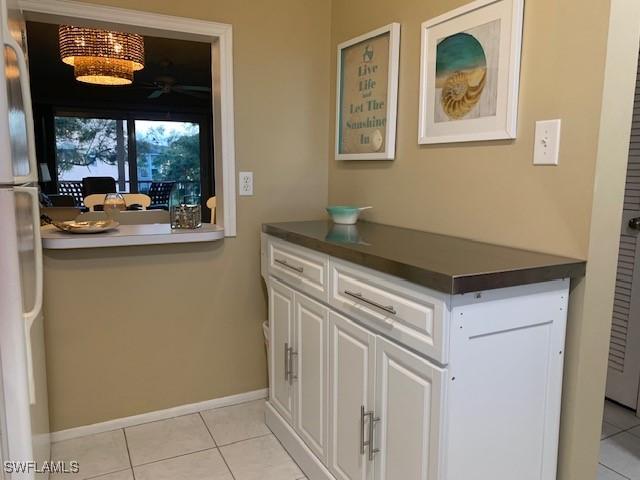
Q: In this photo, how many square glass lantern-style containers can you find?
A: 1